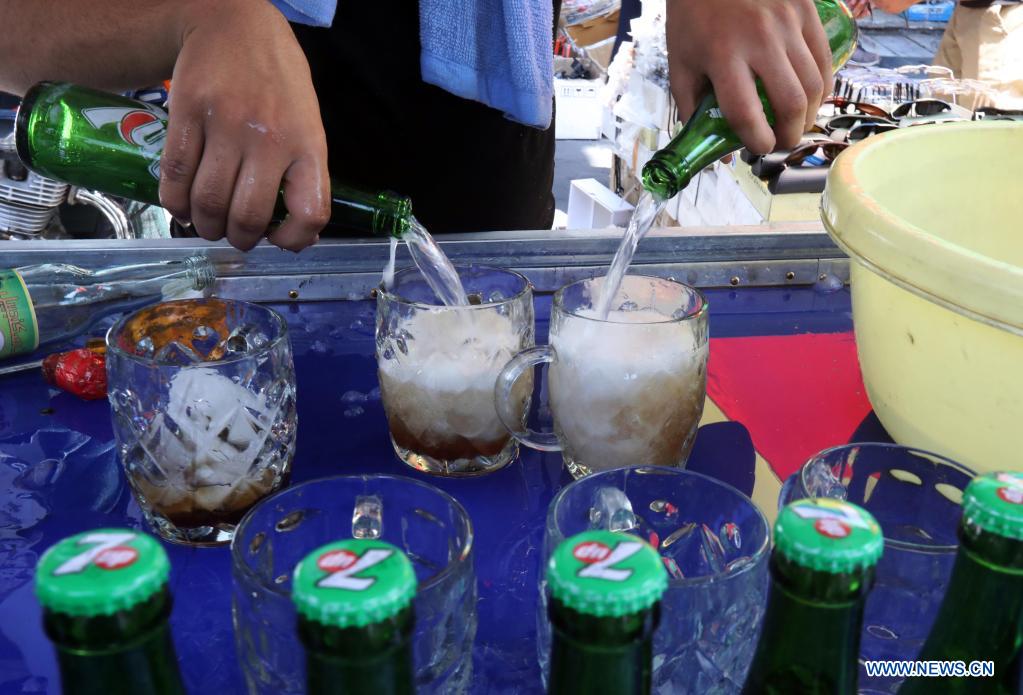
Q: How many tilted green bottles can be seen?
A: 2